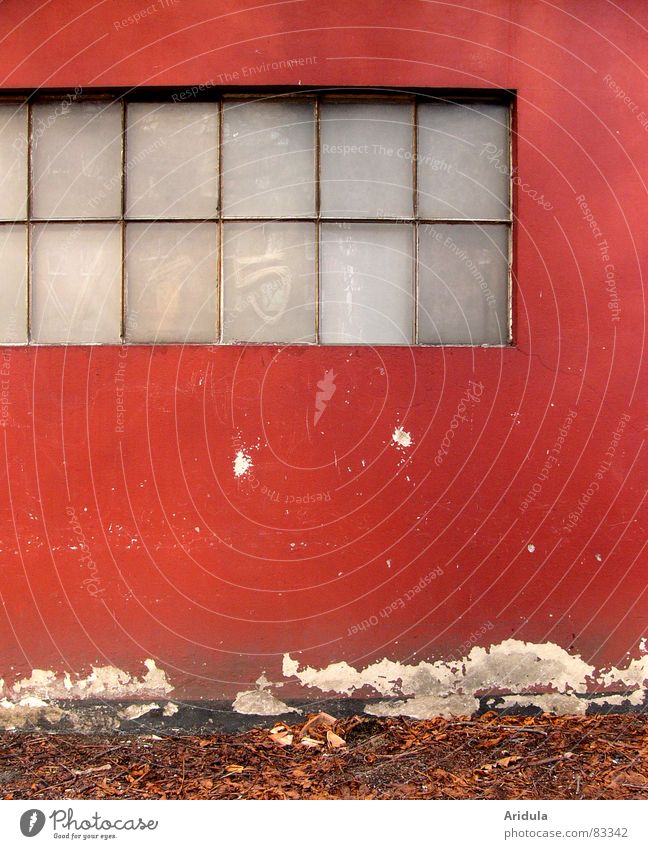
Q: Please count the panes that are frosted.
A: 12